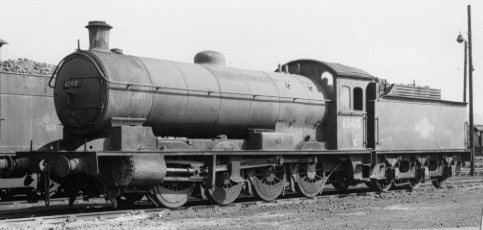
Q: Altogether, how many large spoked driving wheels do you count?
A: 4